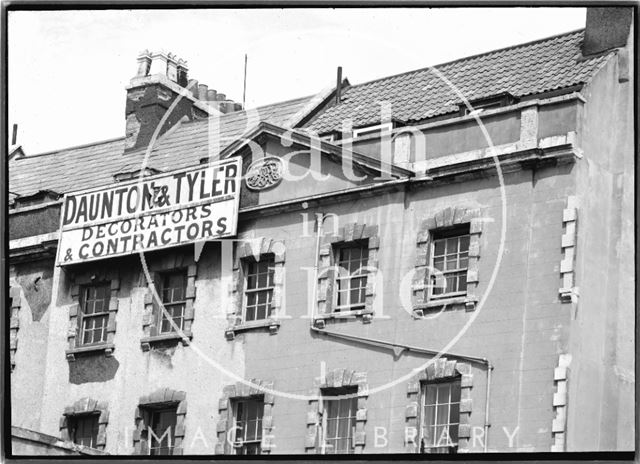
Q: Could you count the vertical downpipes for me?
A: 2